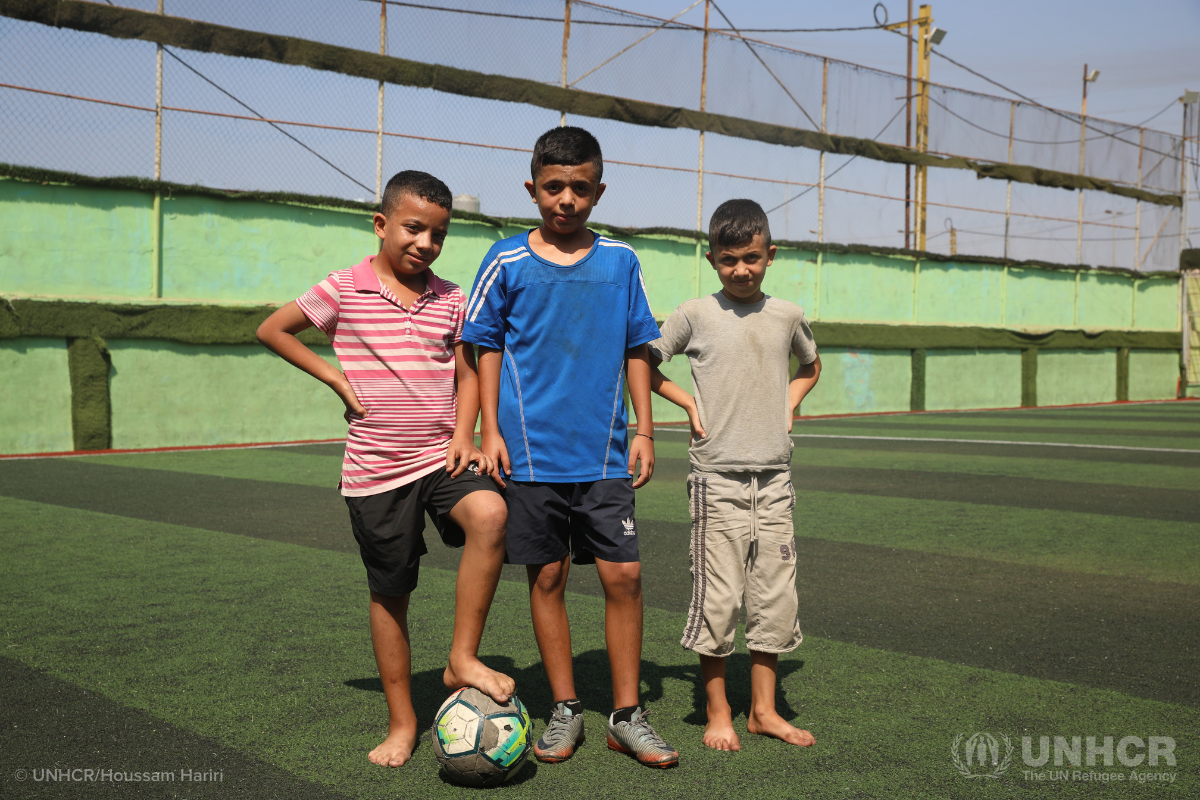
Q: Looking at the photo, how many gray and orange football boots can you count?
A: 2